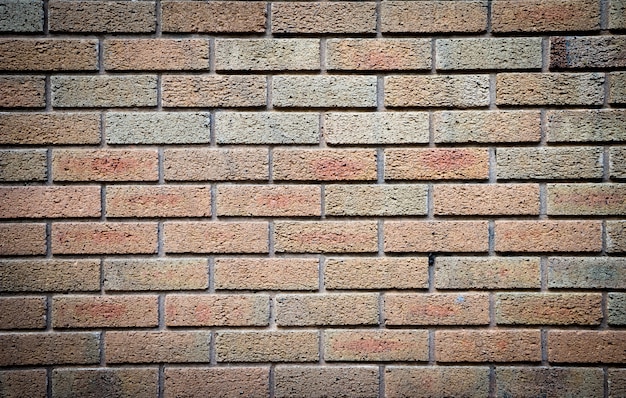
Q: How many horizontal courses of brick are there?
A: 11